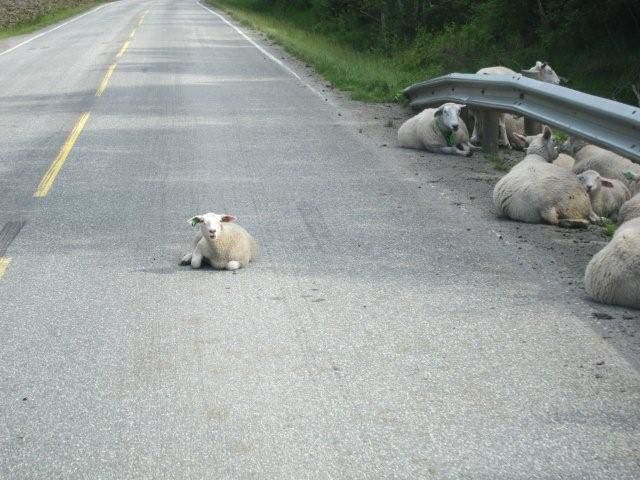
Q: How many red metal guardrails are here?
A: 0